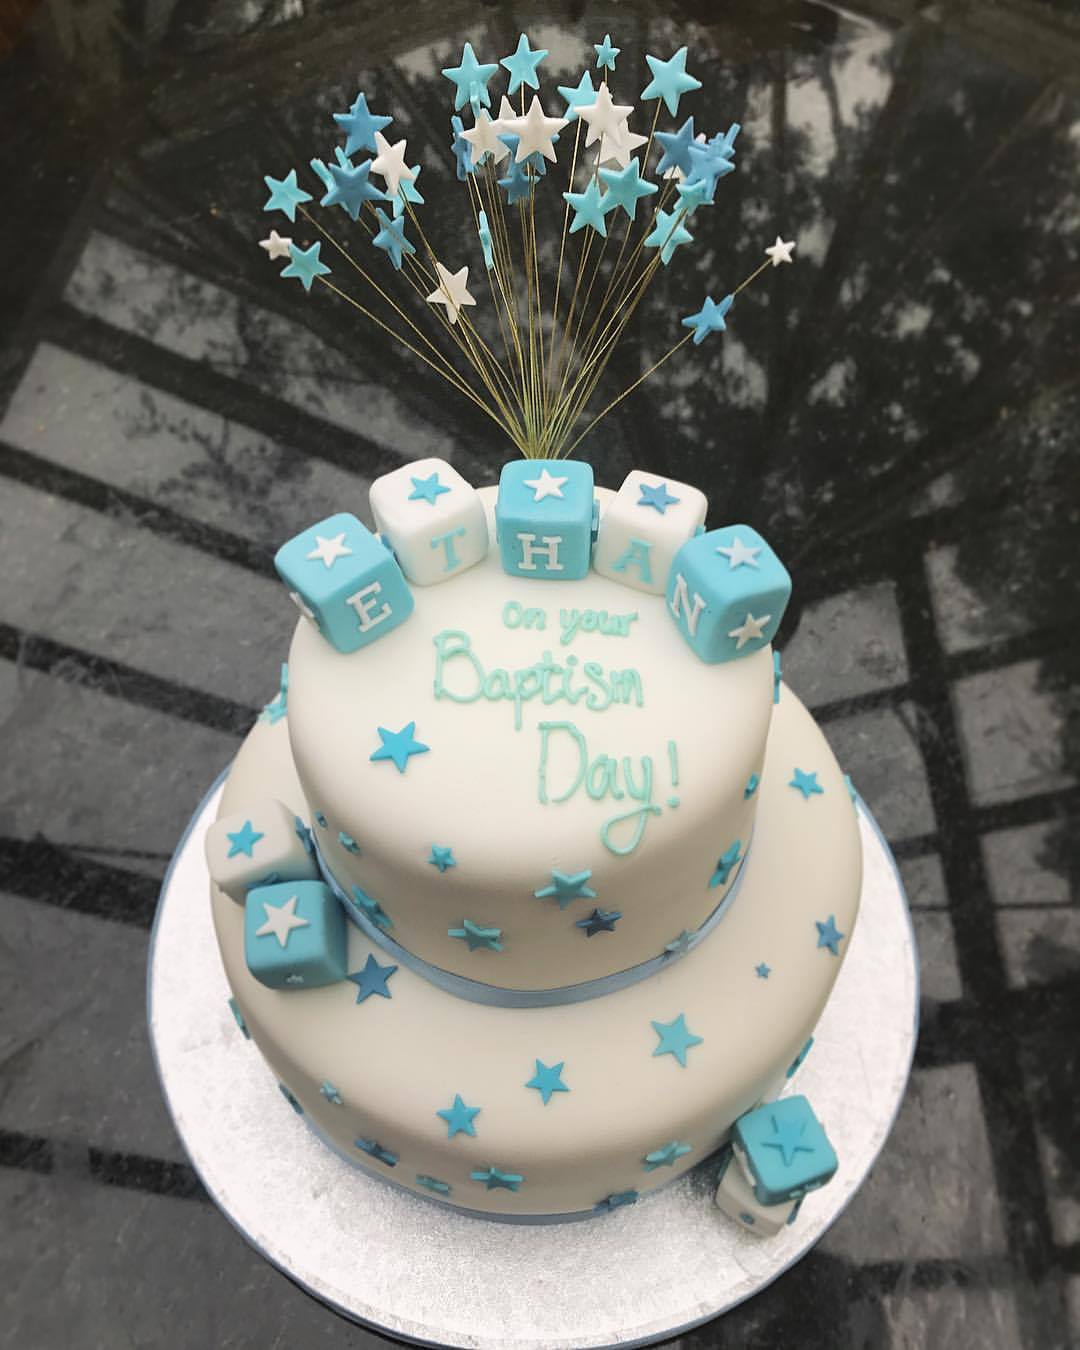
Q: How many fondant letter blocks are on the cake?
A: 5